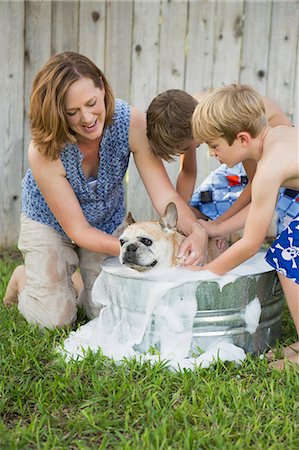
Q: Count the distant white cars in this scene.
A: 0